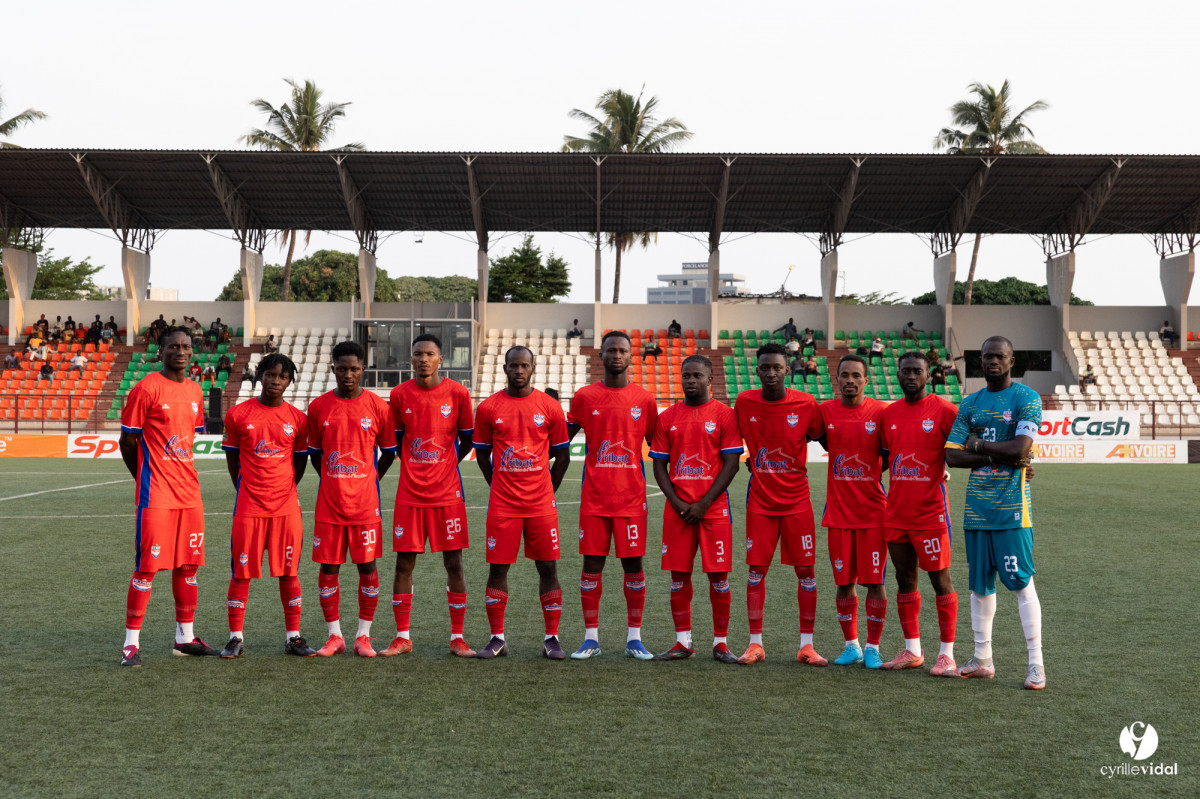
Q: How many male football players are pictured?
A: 11